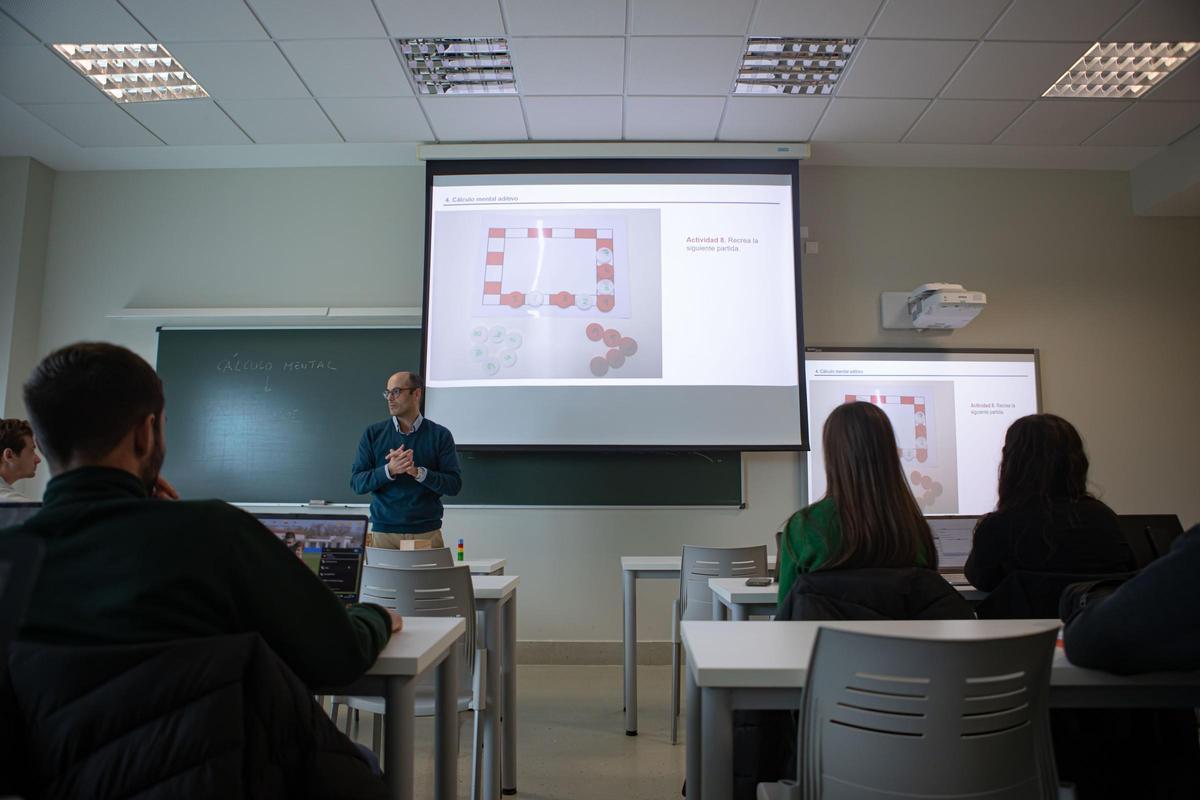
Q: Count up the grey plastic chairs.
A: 4